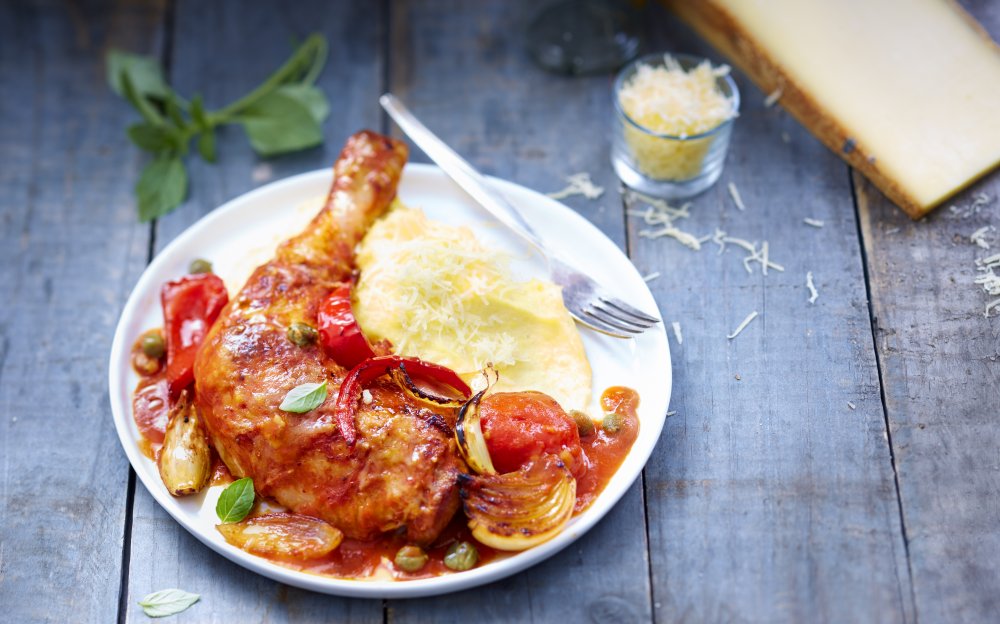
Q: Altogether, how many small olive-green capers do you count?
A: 7